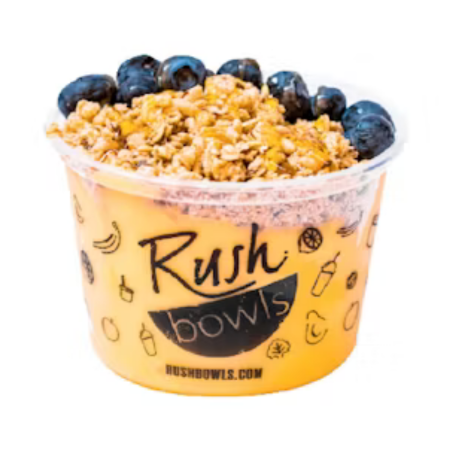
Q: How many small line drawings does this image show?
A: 14